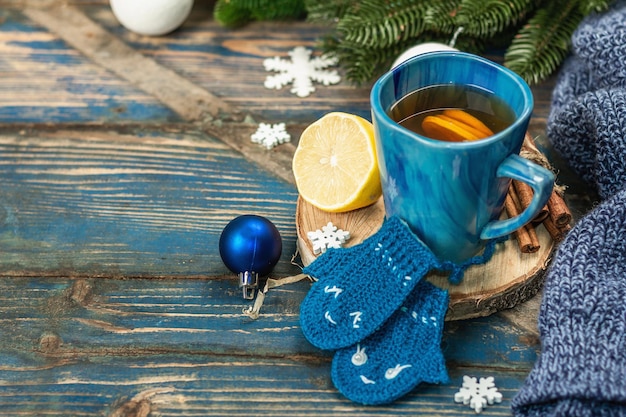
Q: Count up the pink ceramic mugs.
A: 0